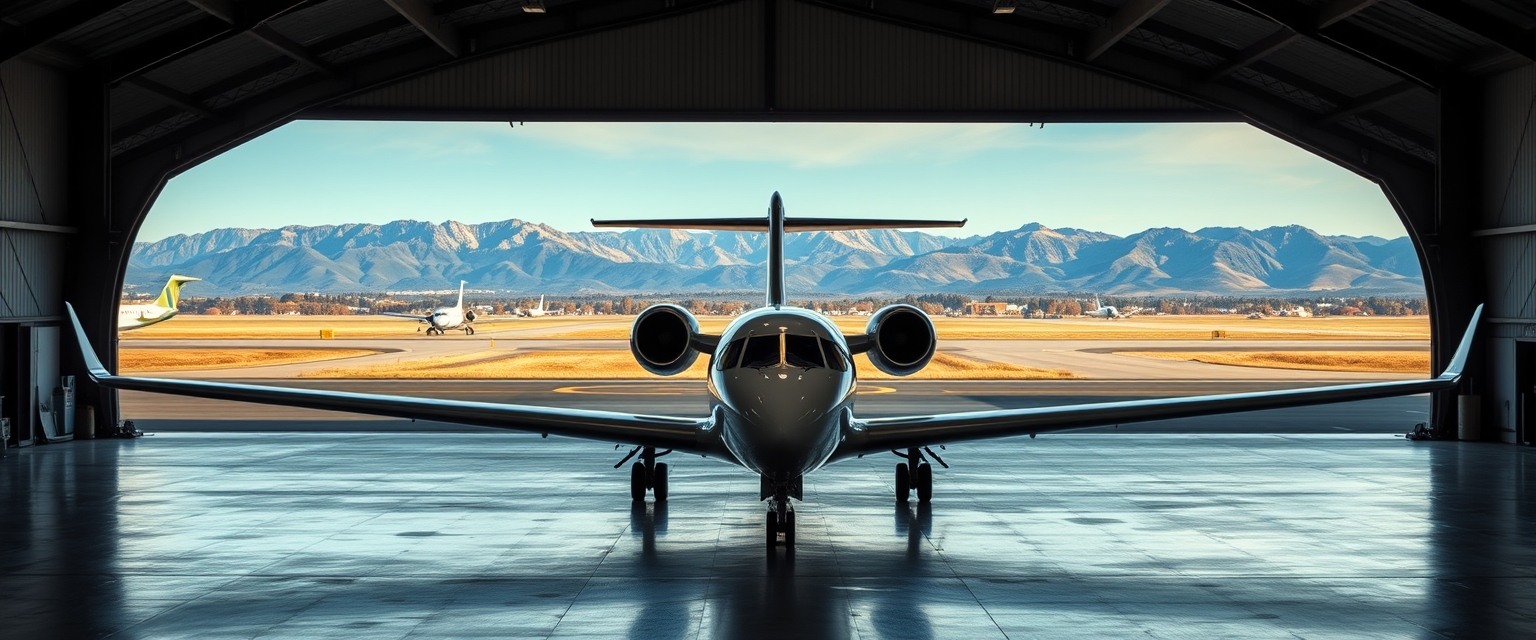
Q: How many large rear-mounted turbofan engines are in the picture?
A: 2